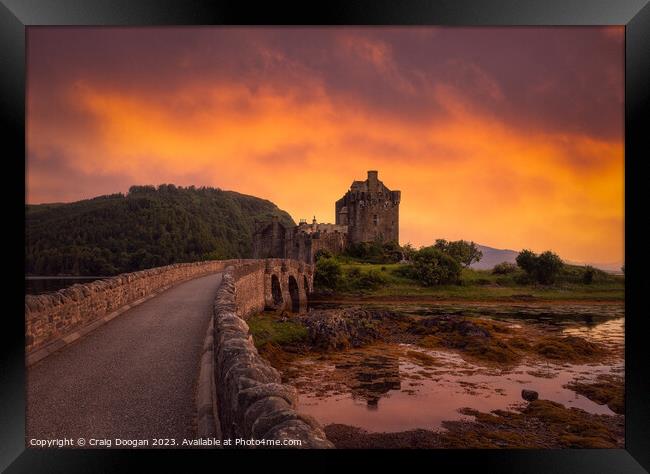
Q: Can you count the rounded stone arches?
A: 3